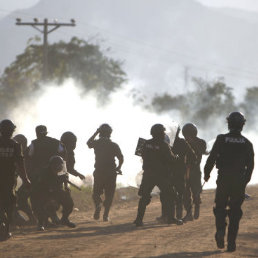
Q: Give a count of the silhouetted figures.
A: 10